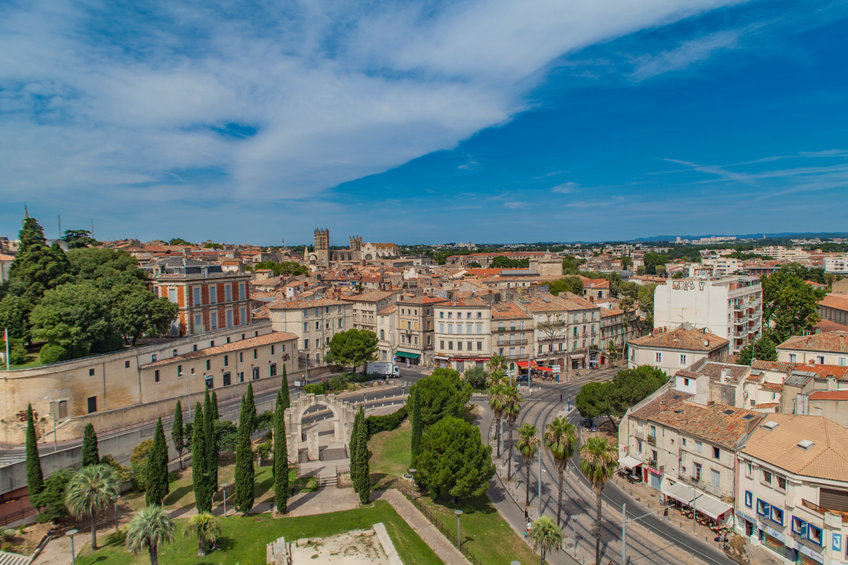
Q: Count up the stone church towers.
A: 2